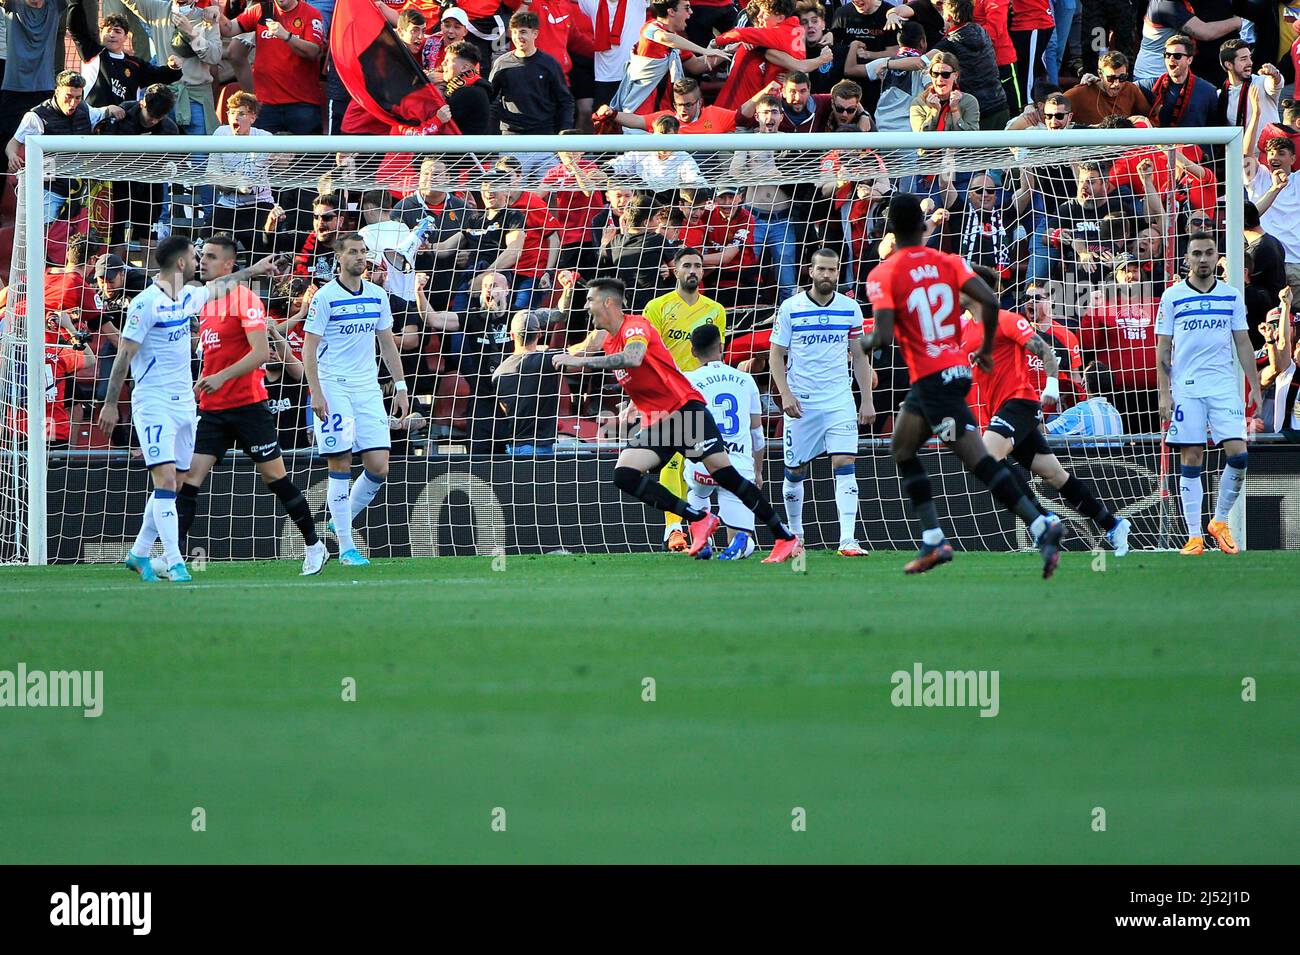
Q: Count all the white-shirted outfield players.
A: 5